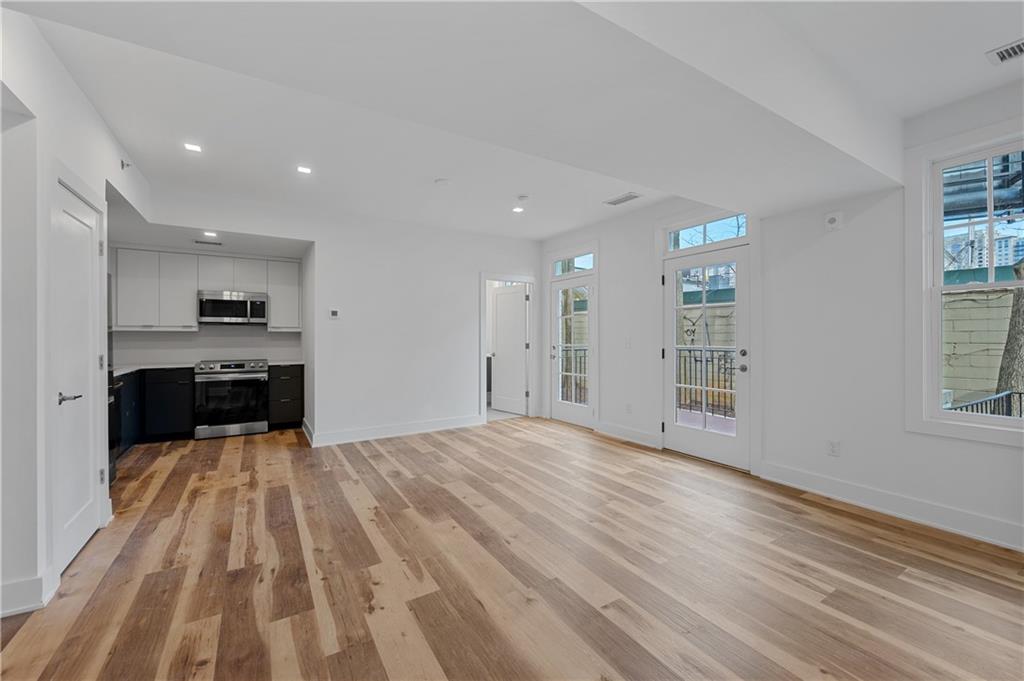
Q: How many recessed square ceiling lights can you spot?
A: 4